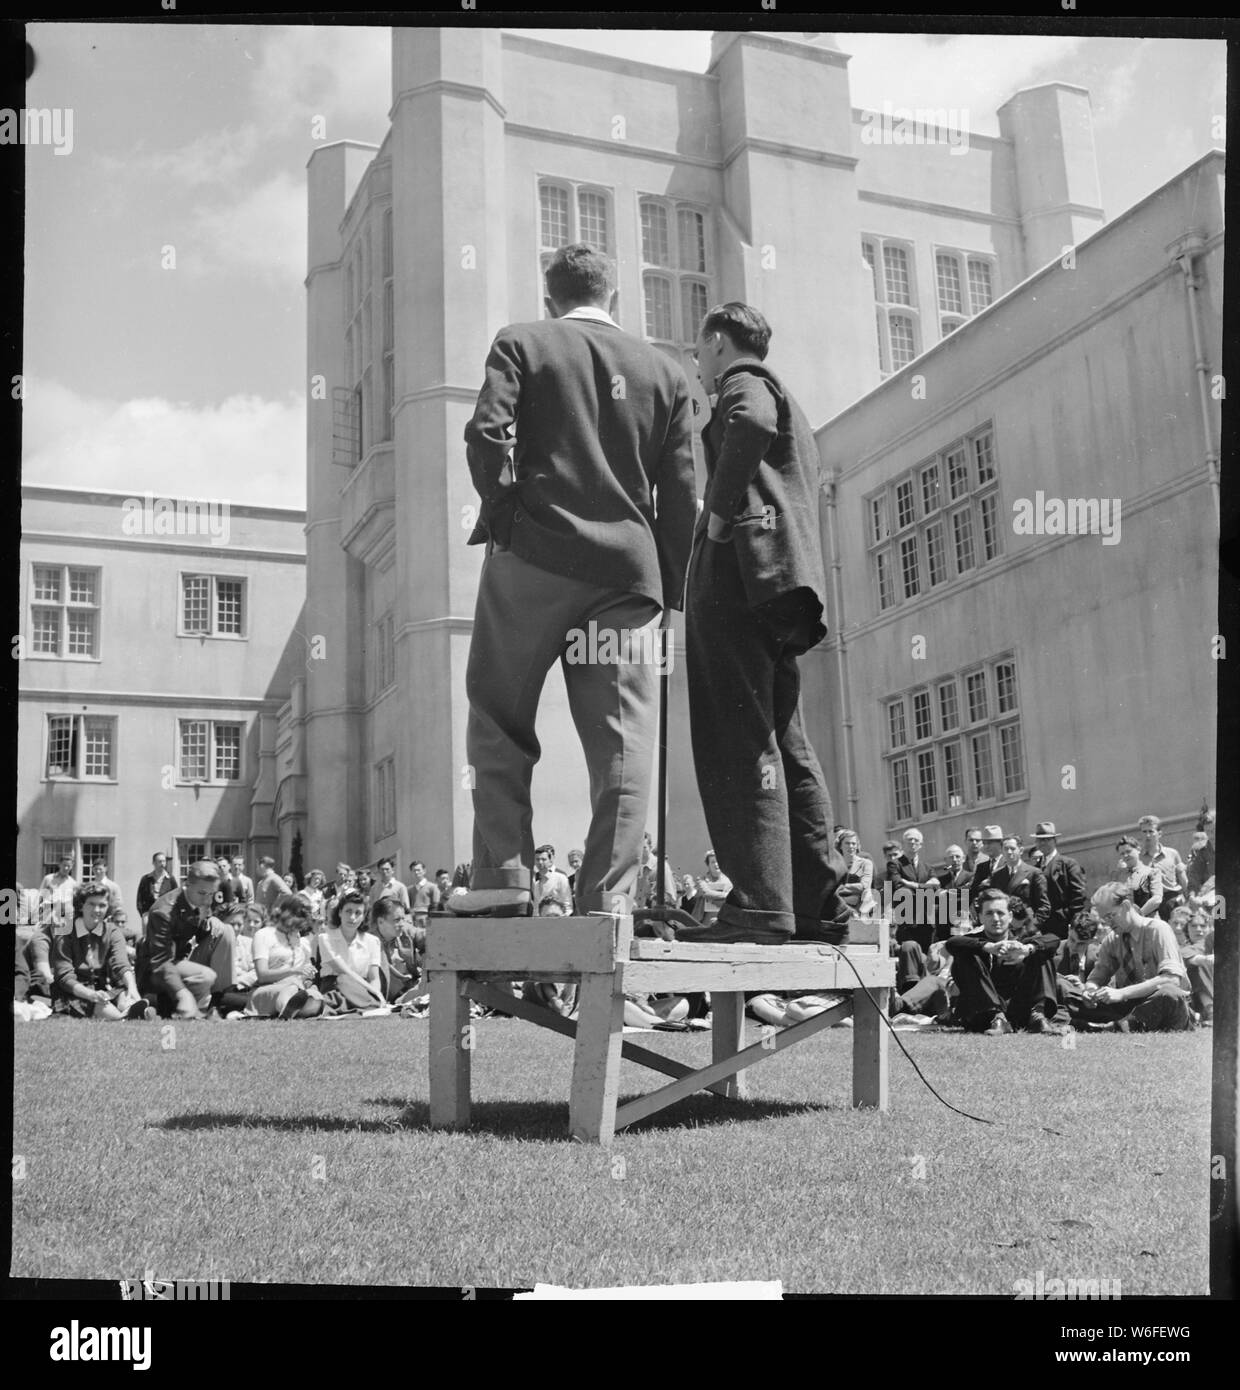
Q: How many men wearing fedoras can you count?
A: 2